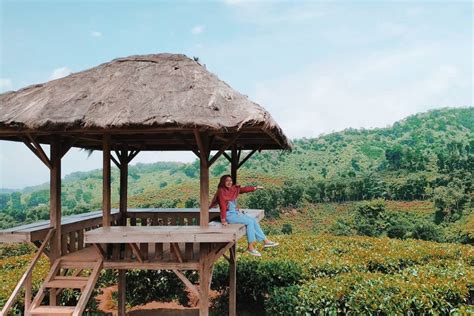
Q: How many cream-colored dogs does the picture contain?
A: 0